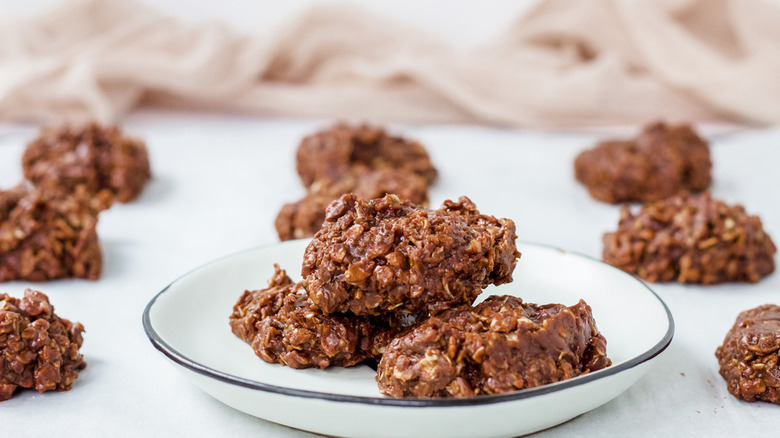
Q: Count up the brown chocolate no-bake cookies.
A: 11